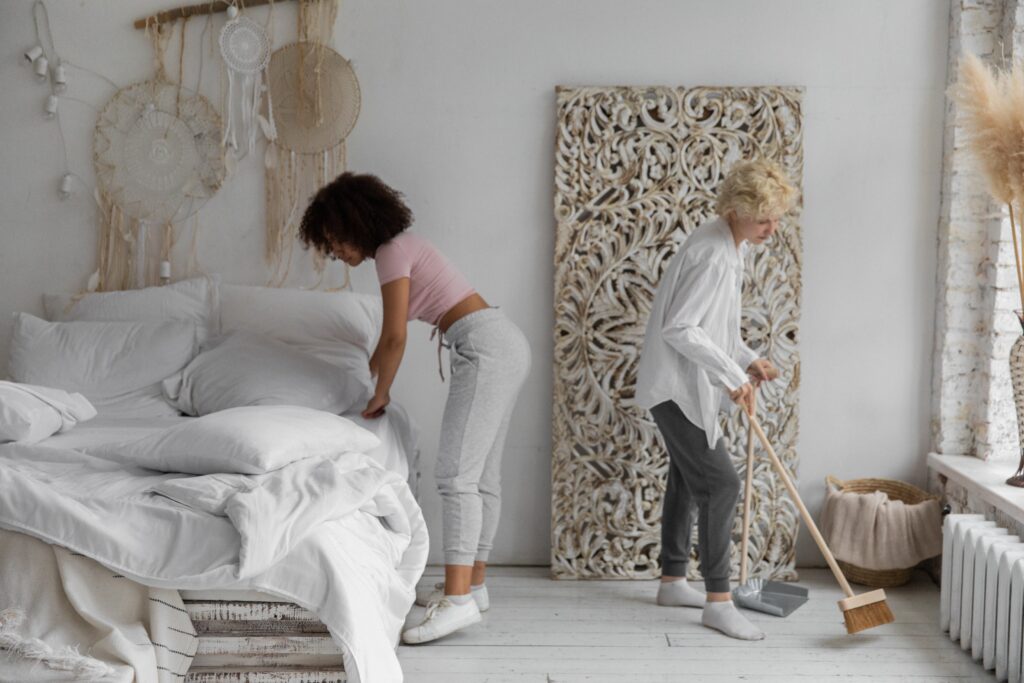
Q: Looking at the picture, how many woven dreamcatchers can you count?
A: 3